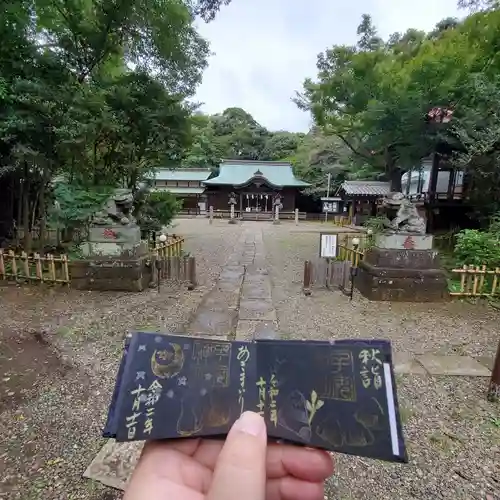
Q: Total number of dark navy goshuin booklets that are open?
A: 1